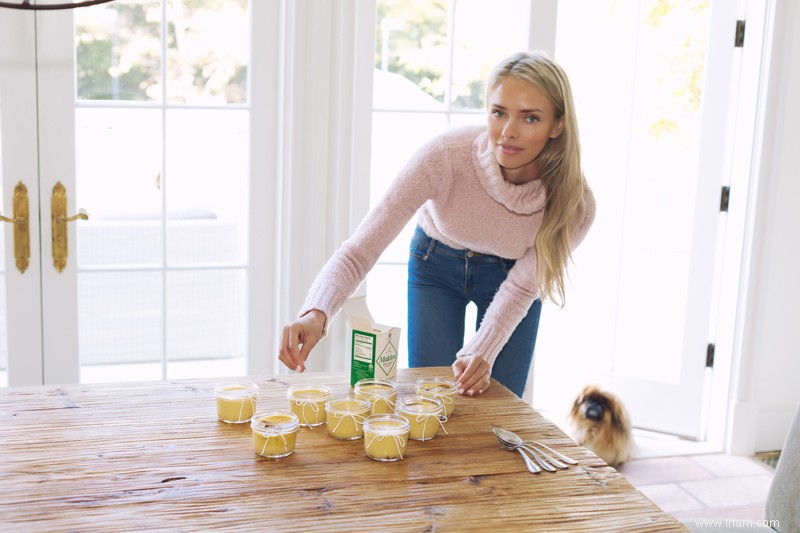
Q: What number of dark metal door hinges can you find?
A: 3